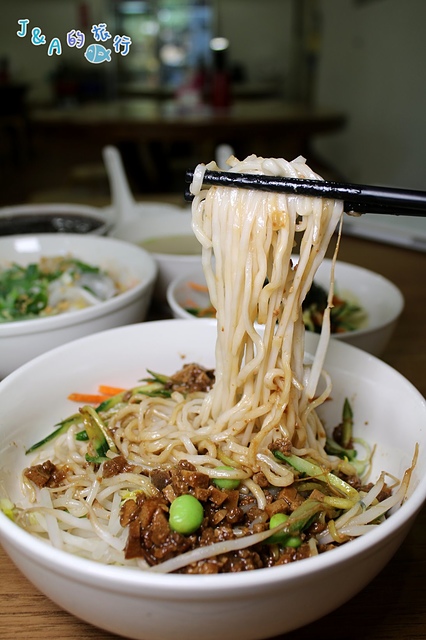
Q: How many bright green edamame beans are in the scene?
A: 4